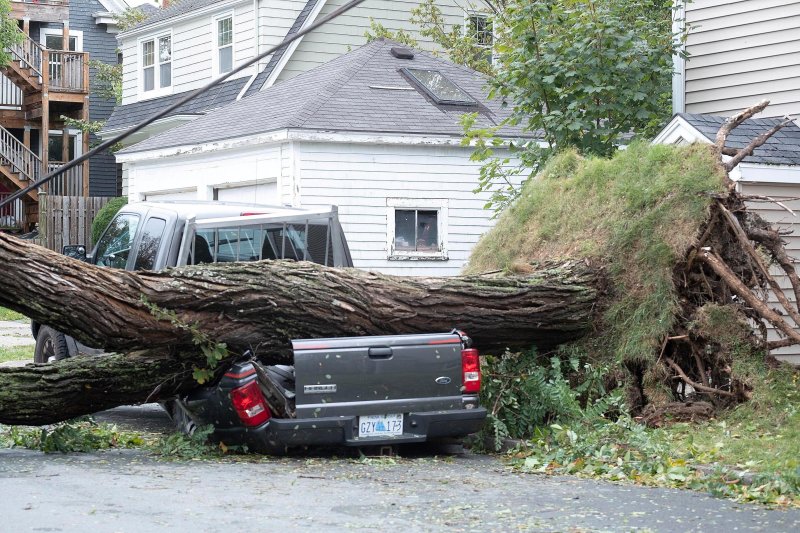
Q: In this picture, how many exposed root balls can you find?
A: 1